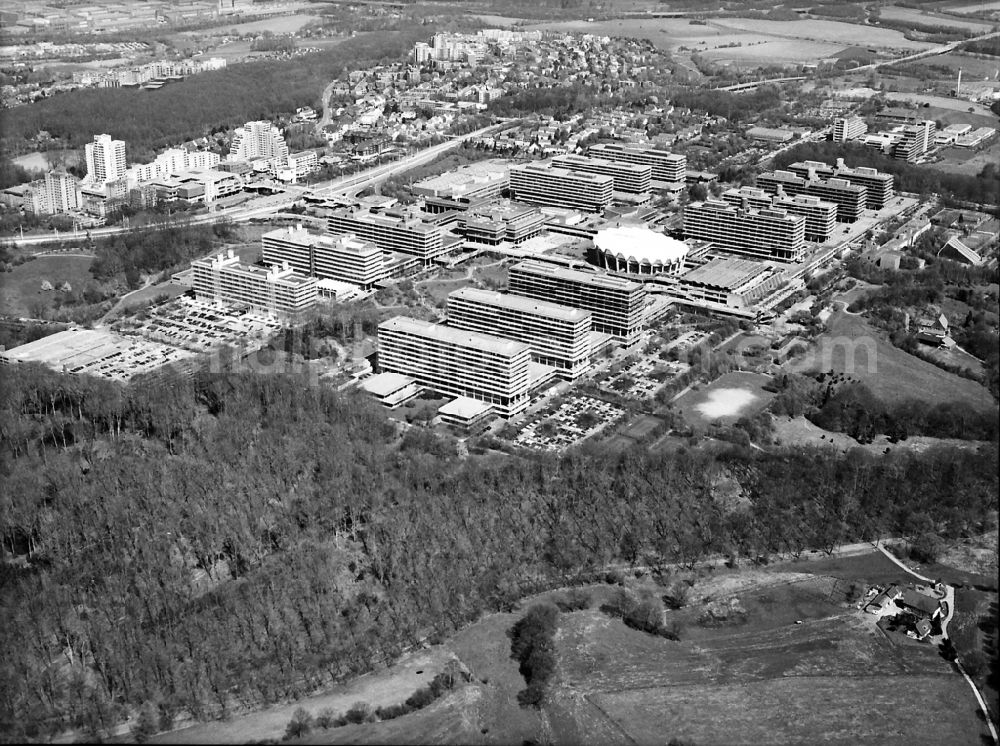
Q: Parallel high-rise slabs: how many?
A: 13